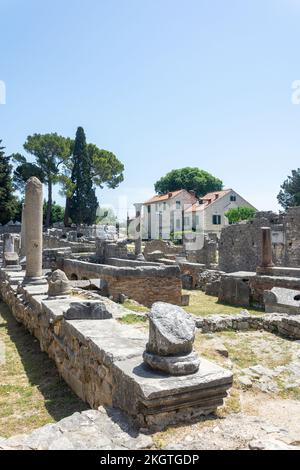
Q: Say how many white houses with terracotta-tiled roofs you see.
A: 2